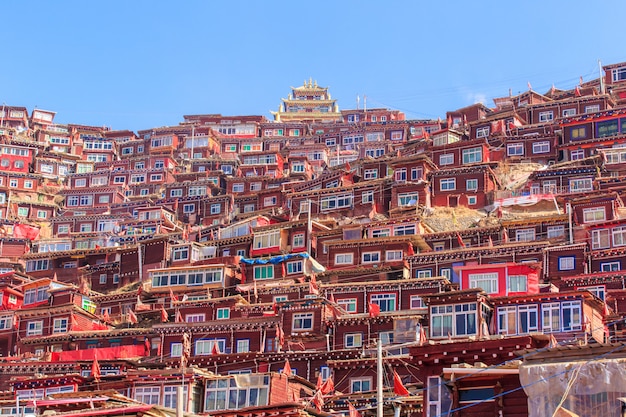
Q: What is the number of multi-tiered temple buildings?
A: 1